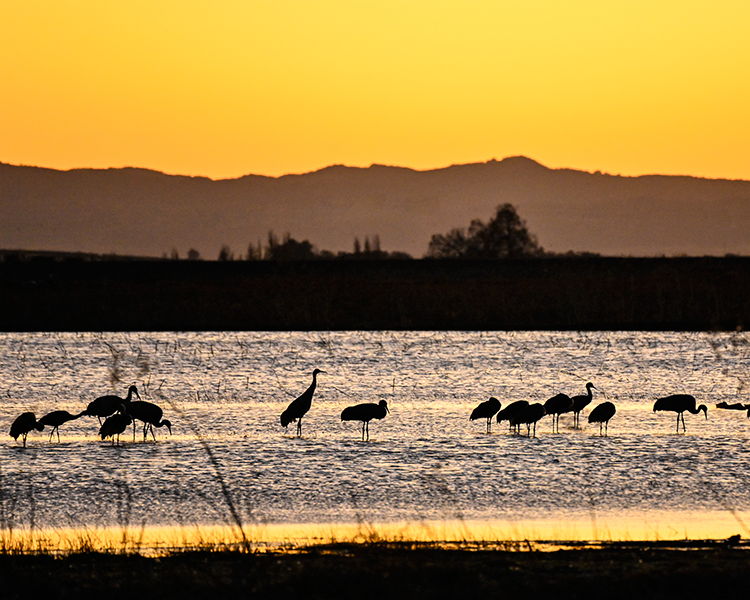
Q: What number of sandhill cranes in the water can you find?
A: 14